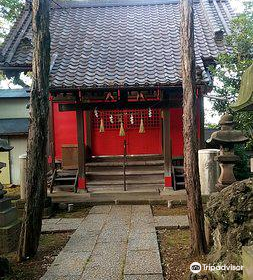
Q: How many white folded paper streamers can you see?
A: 4